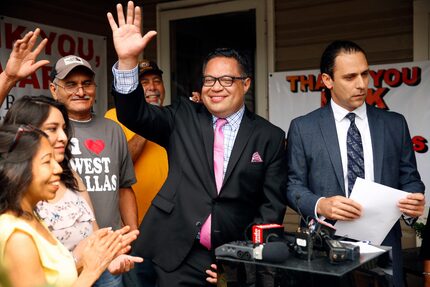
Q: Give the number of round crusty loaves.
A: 0